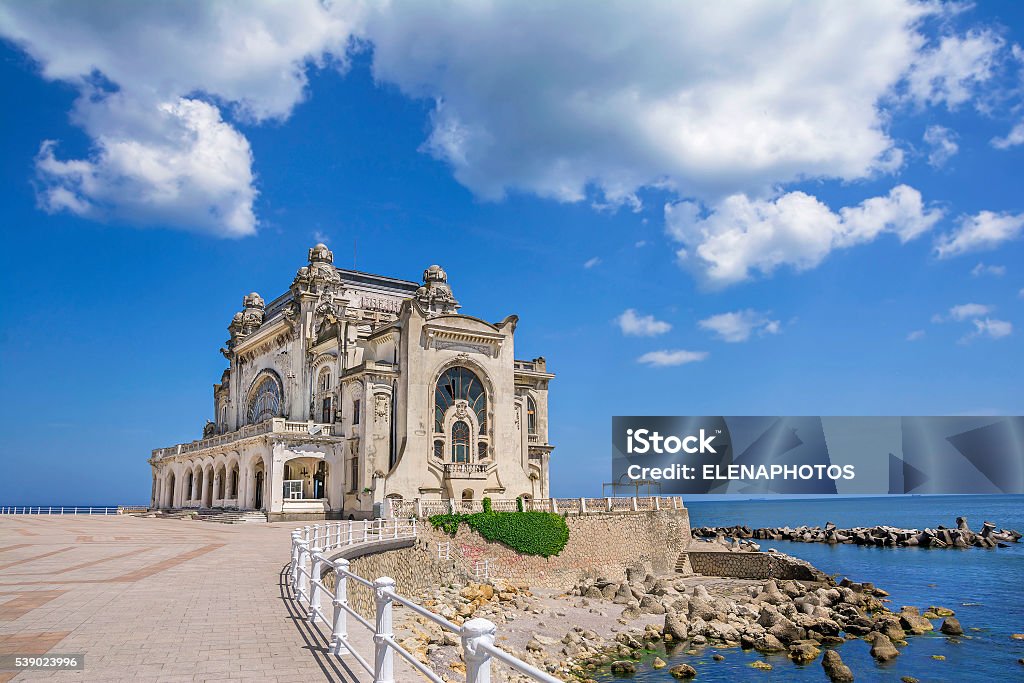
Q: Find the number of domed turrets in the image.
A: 3